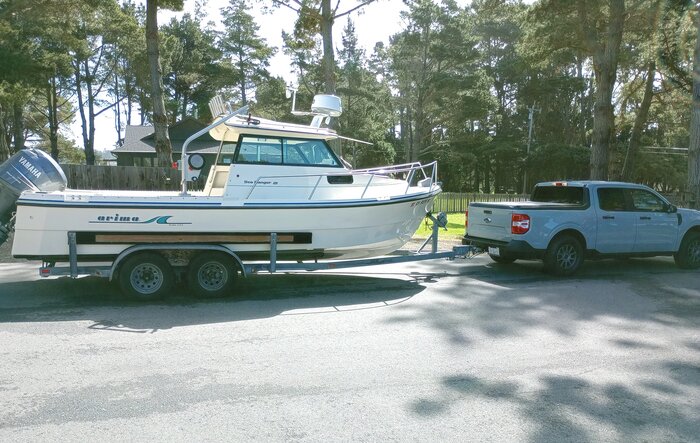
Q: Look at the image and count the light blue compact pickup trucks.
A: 1